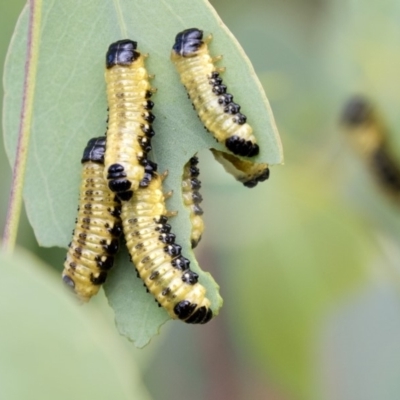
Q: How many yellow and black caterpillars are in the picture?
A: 7